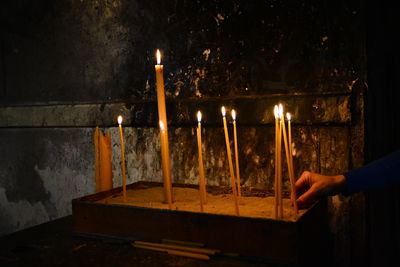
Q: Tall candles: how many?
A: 1